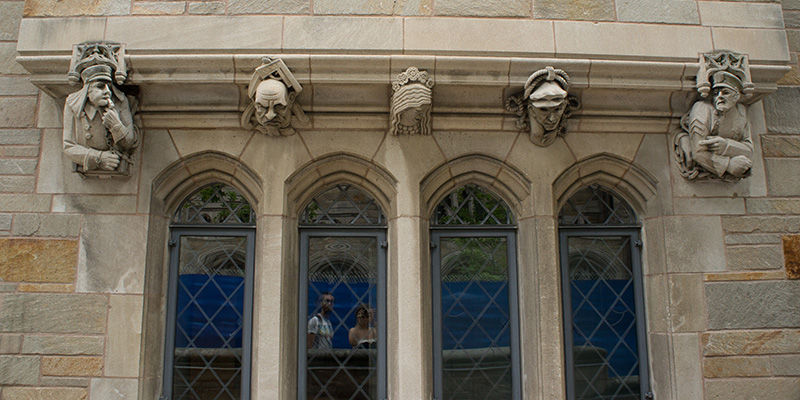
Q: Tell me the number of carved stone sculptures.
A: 5